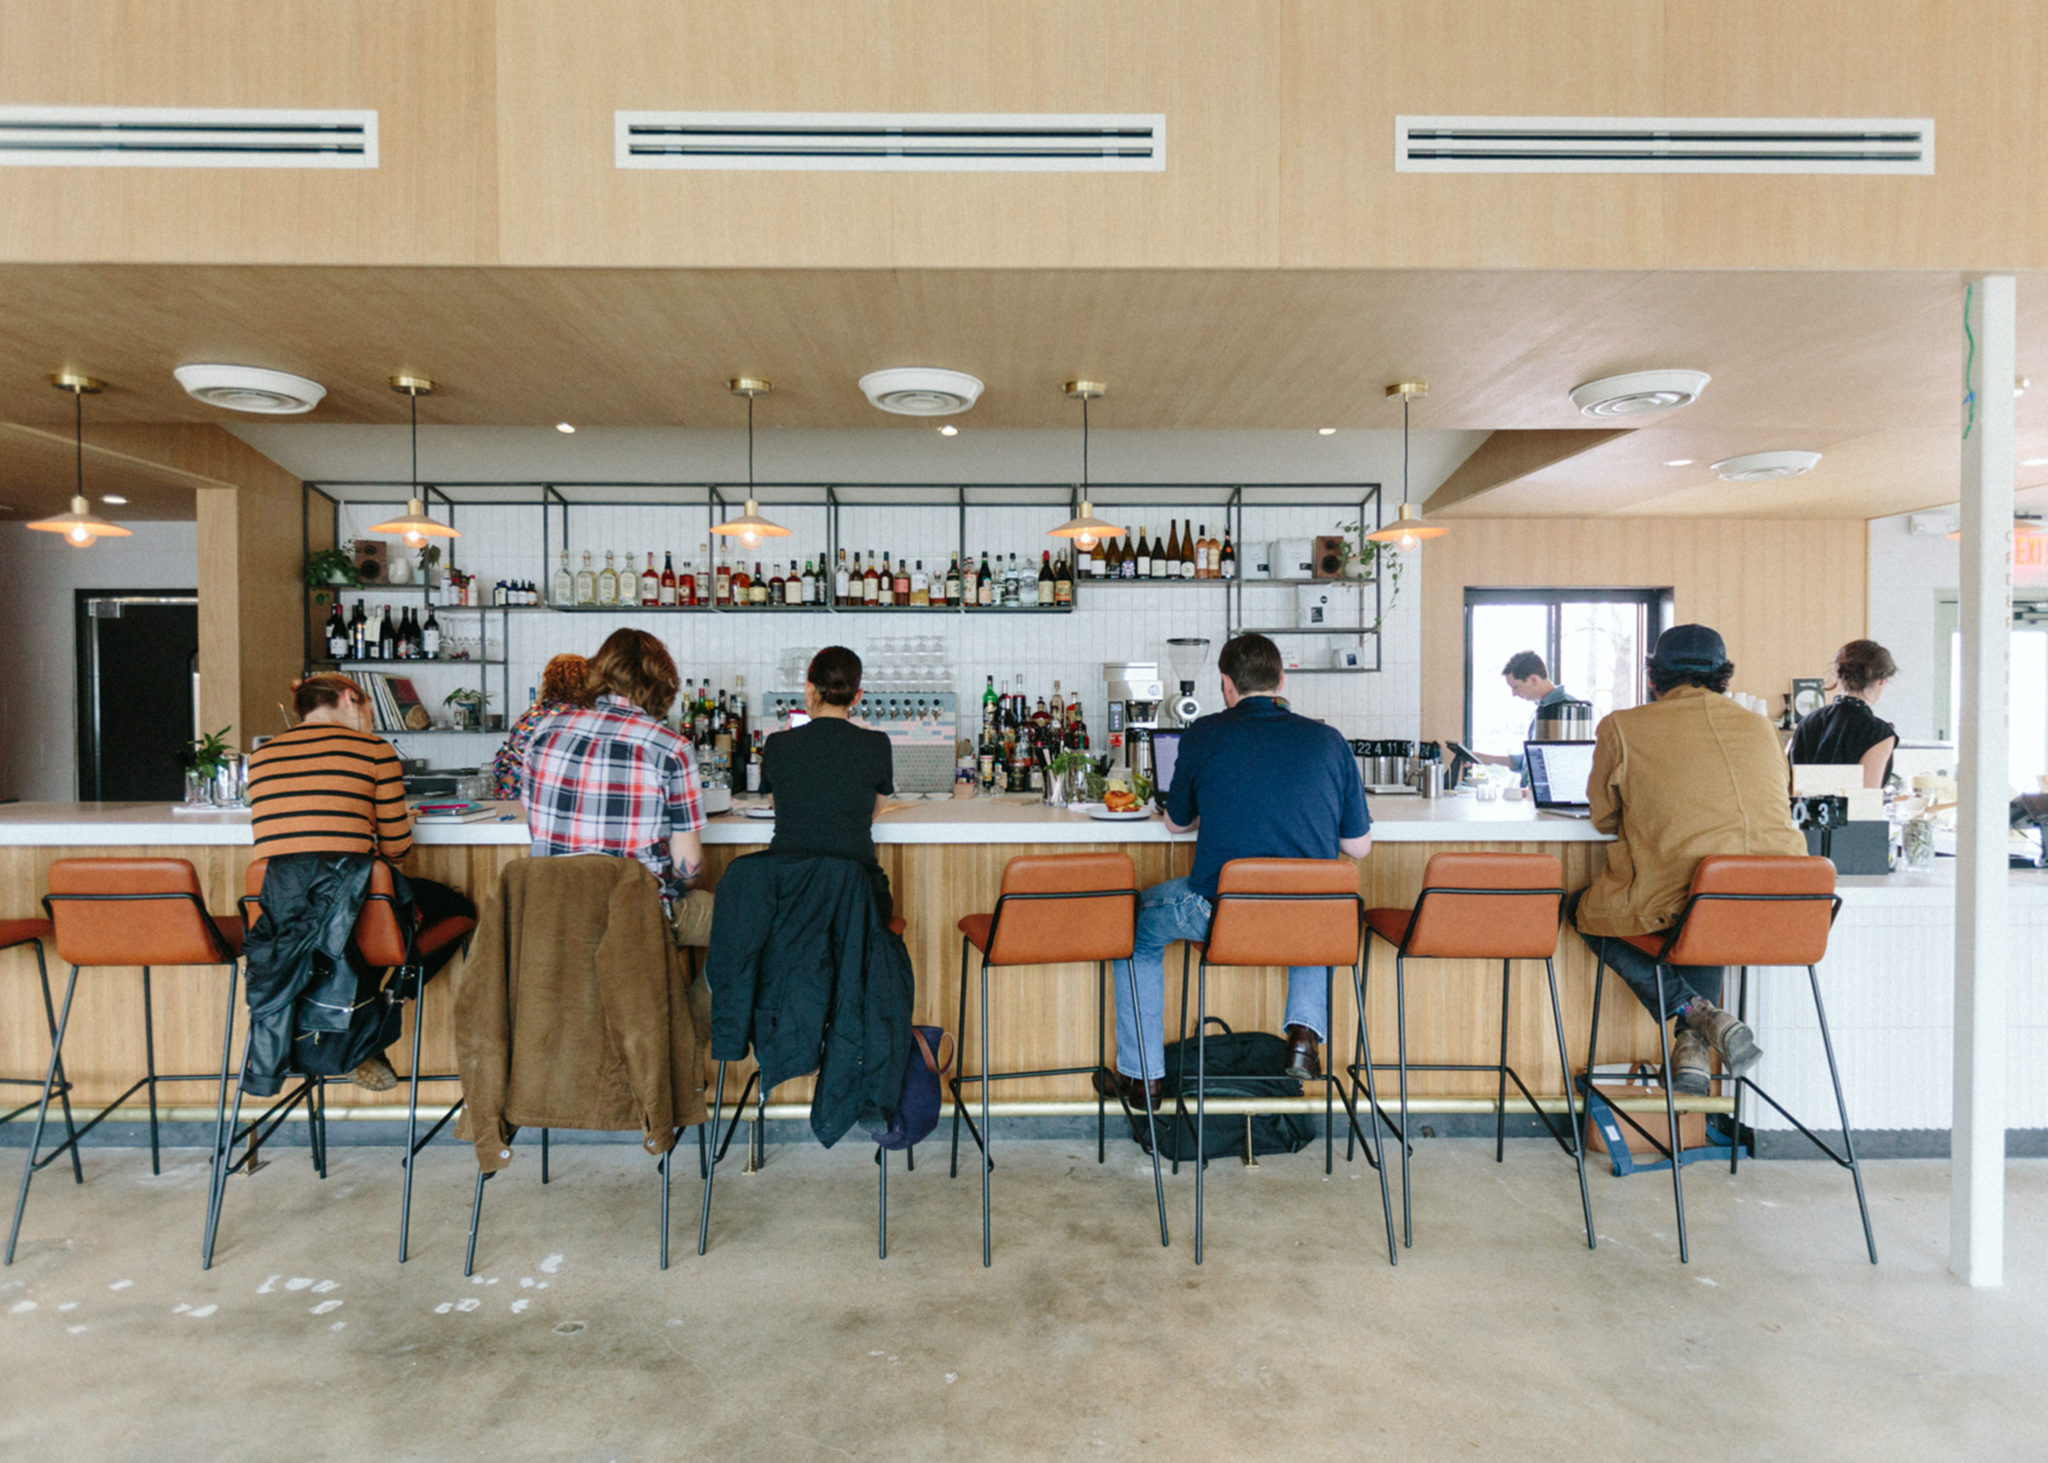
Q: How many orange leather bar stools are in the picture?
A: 9